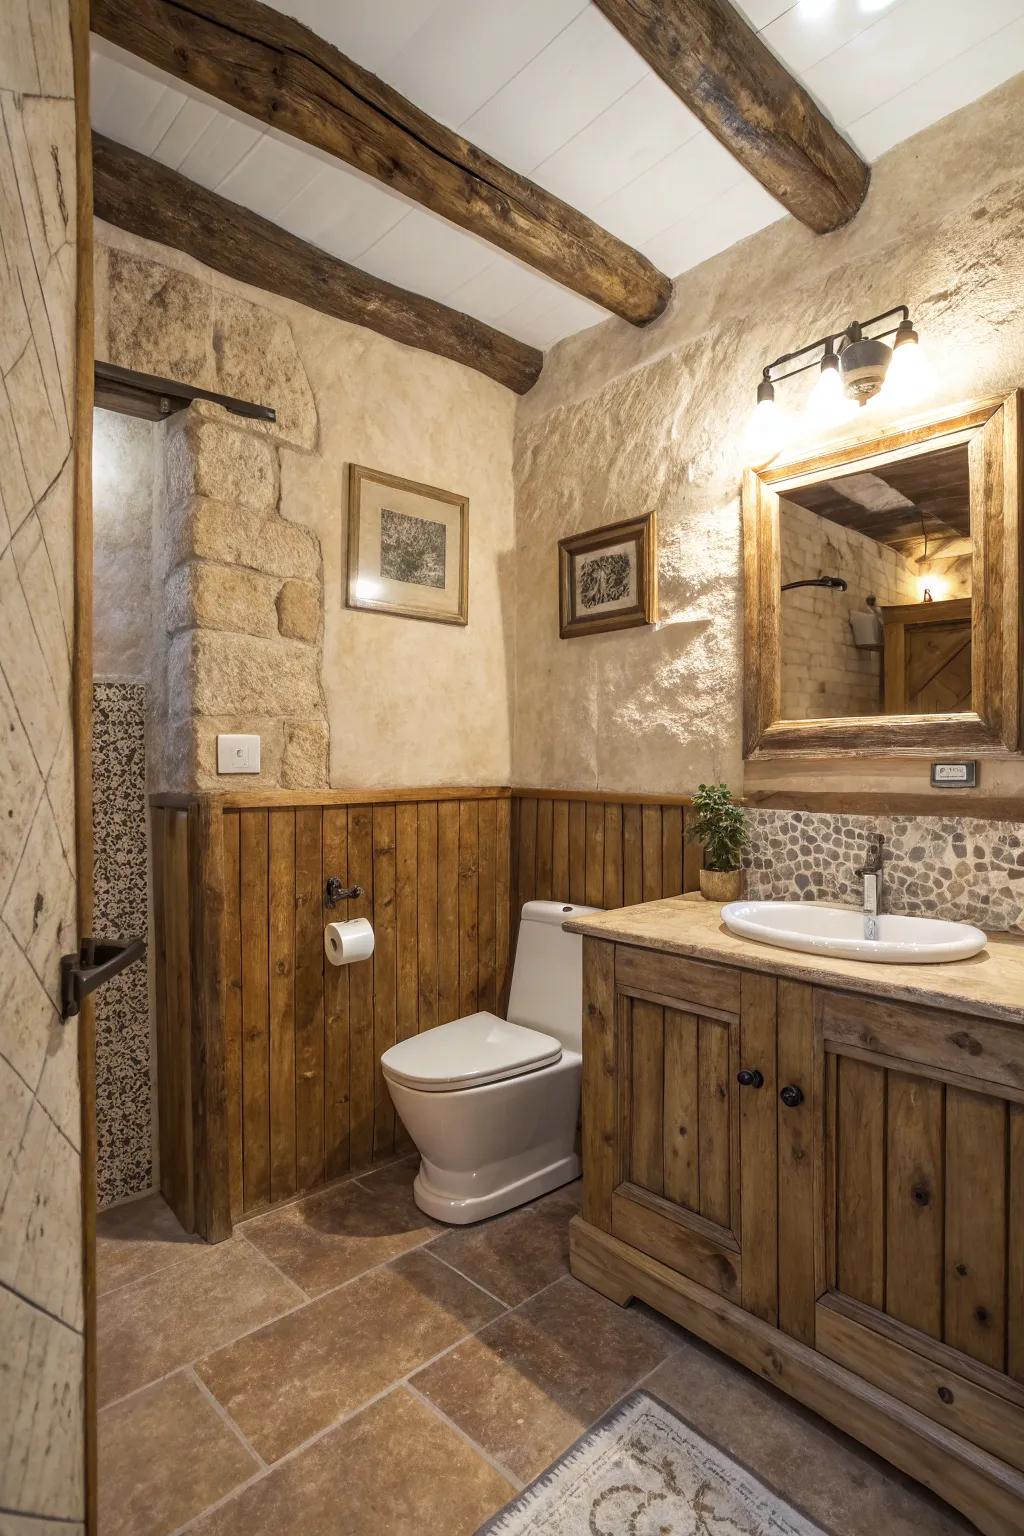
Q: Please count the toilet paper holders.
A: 1